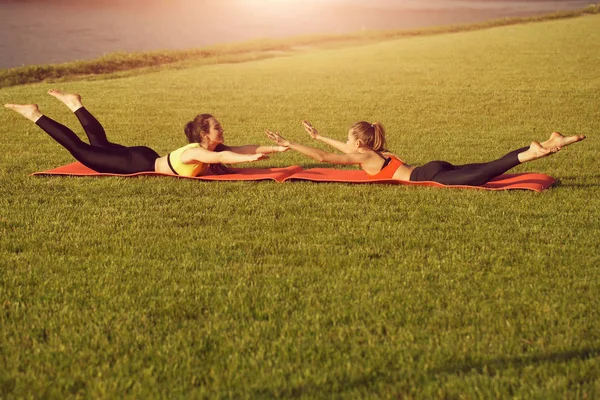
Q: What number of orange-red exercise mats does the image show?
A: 2